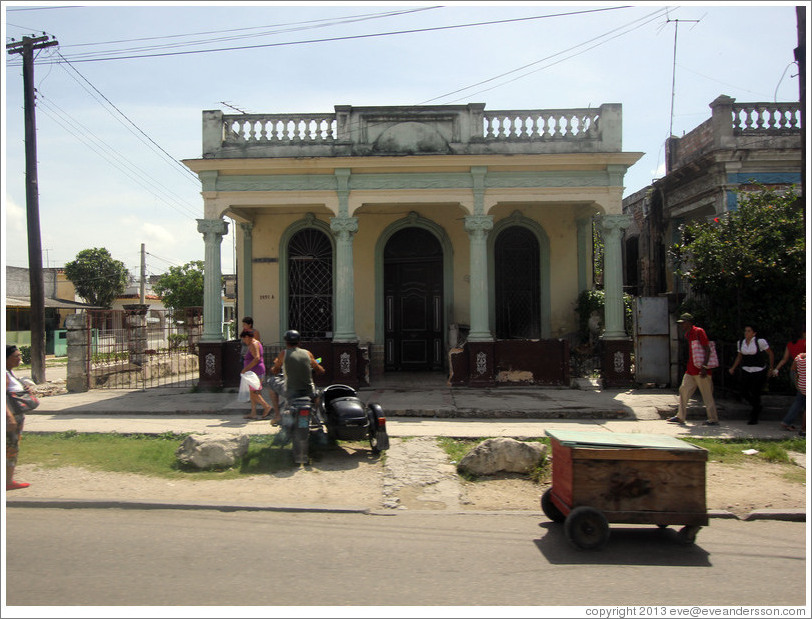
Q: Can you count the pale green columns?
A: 4